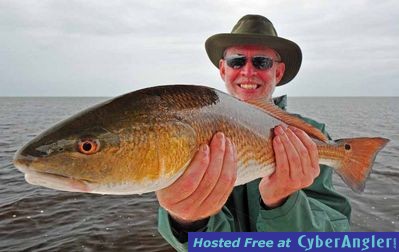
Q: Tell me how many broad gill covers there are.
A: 1